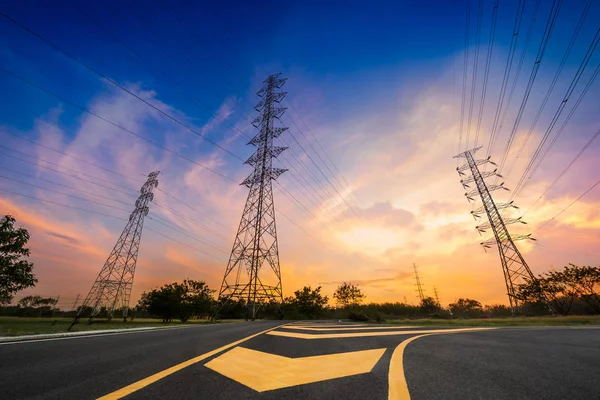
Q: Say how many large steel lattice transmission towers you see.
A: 3